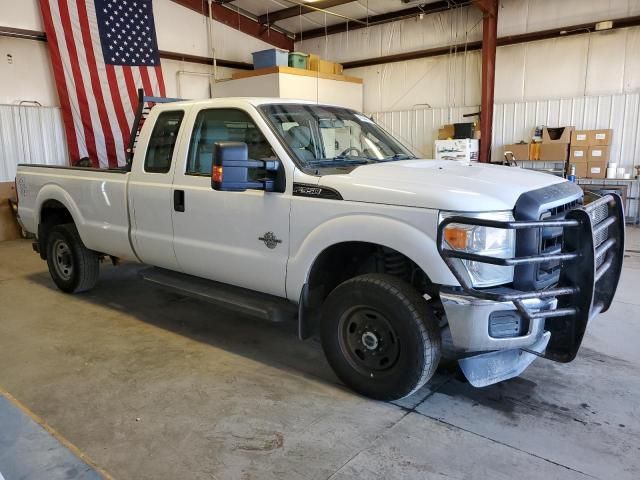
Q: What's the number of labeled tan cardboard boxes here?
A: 5